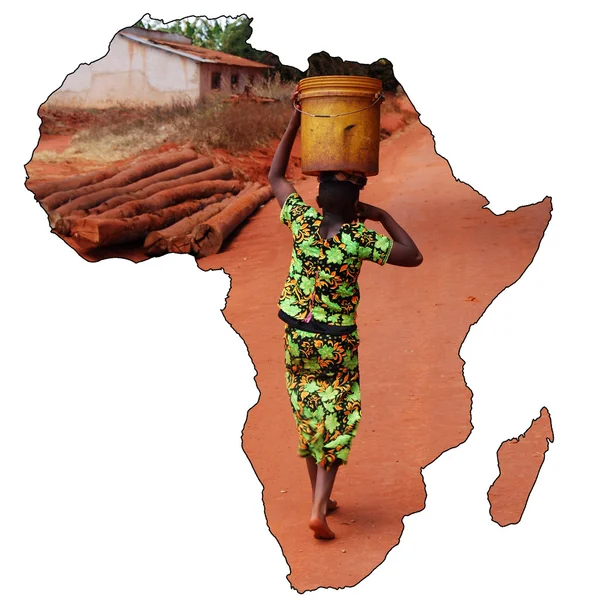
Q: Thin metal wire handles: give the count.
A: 1